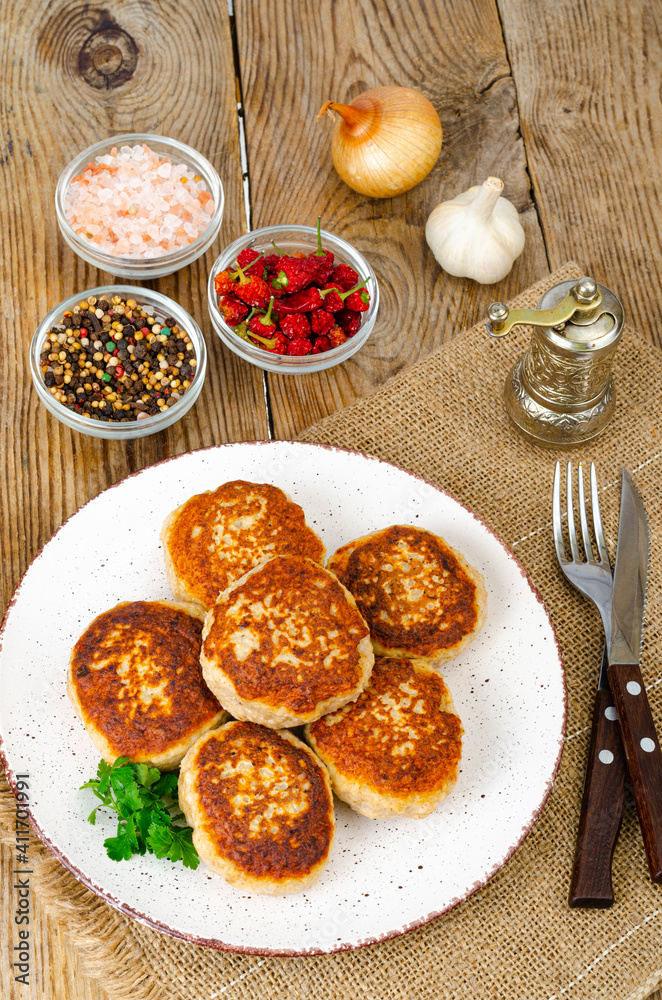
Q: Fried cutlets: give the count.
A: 6